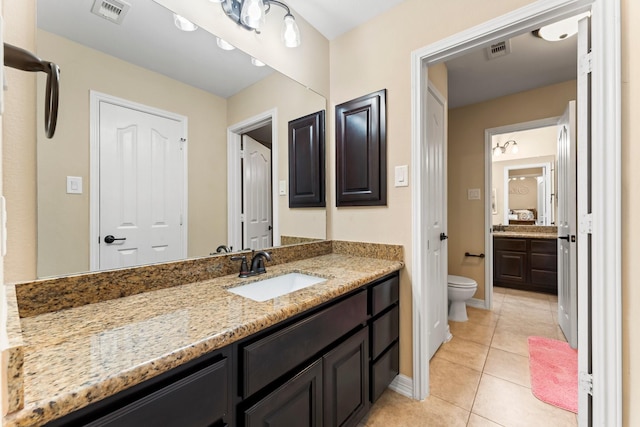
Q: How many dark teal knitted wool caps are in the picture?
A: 0